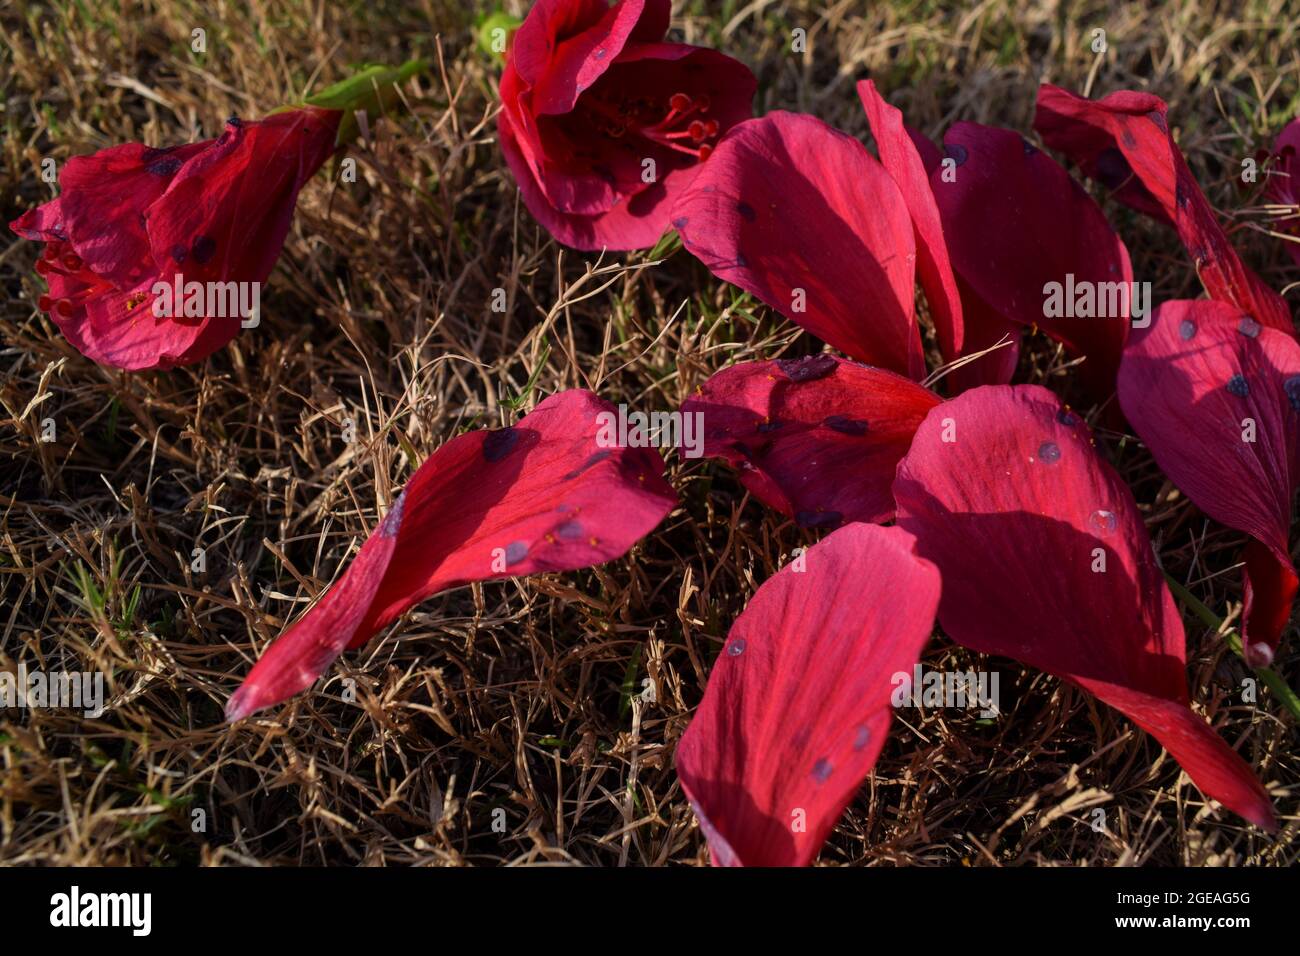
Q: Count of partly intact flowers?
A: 2